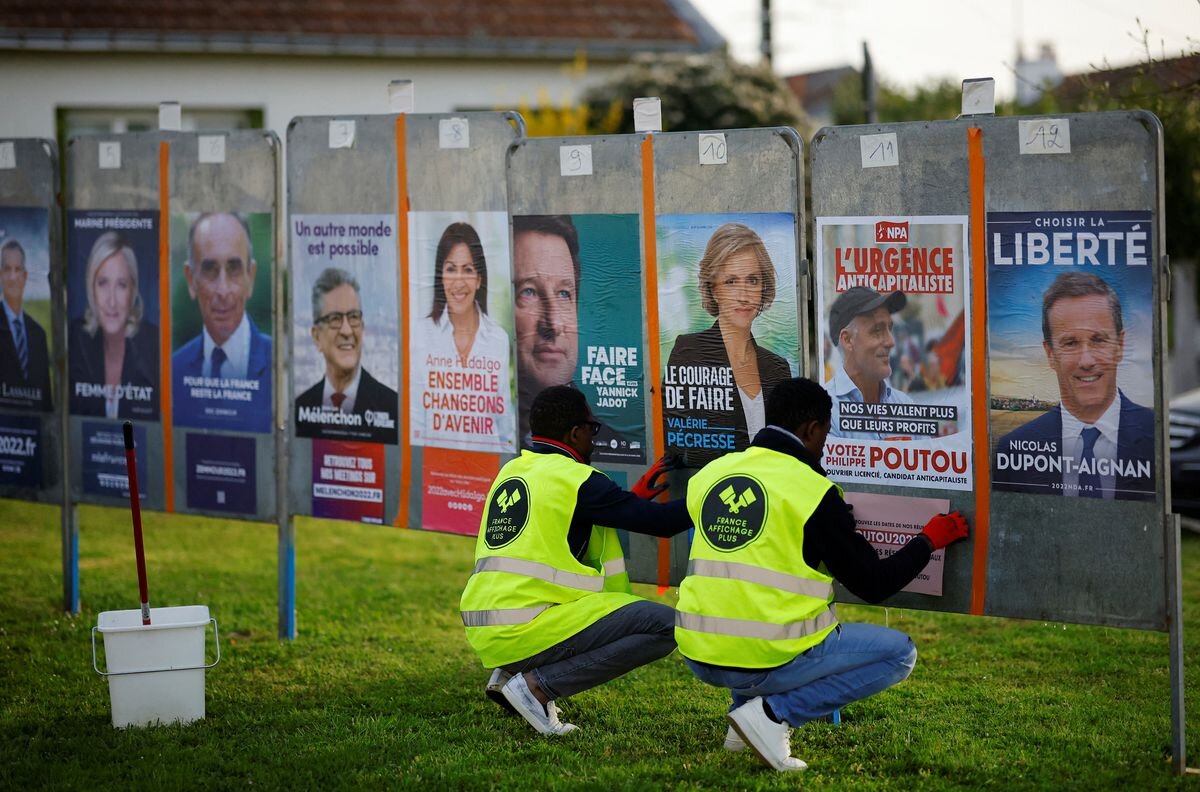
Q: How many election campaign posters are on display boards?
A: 9